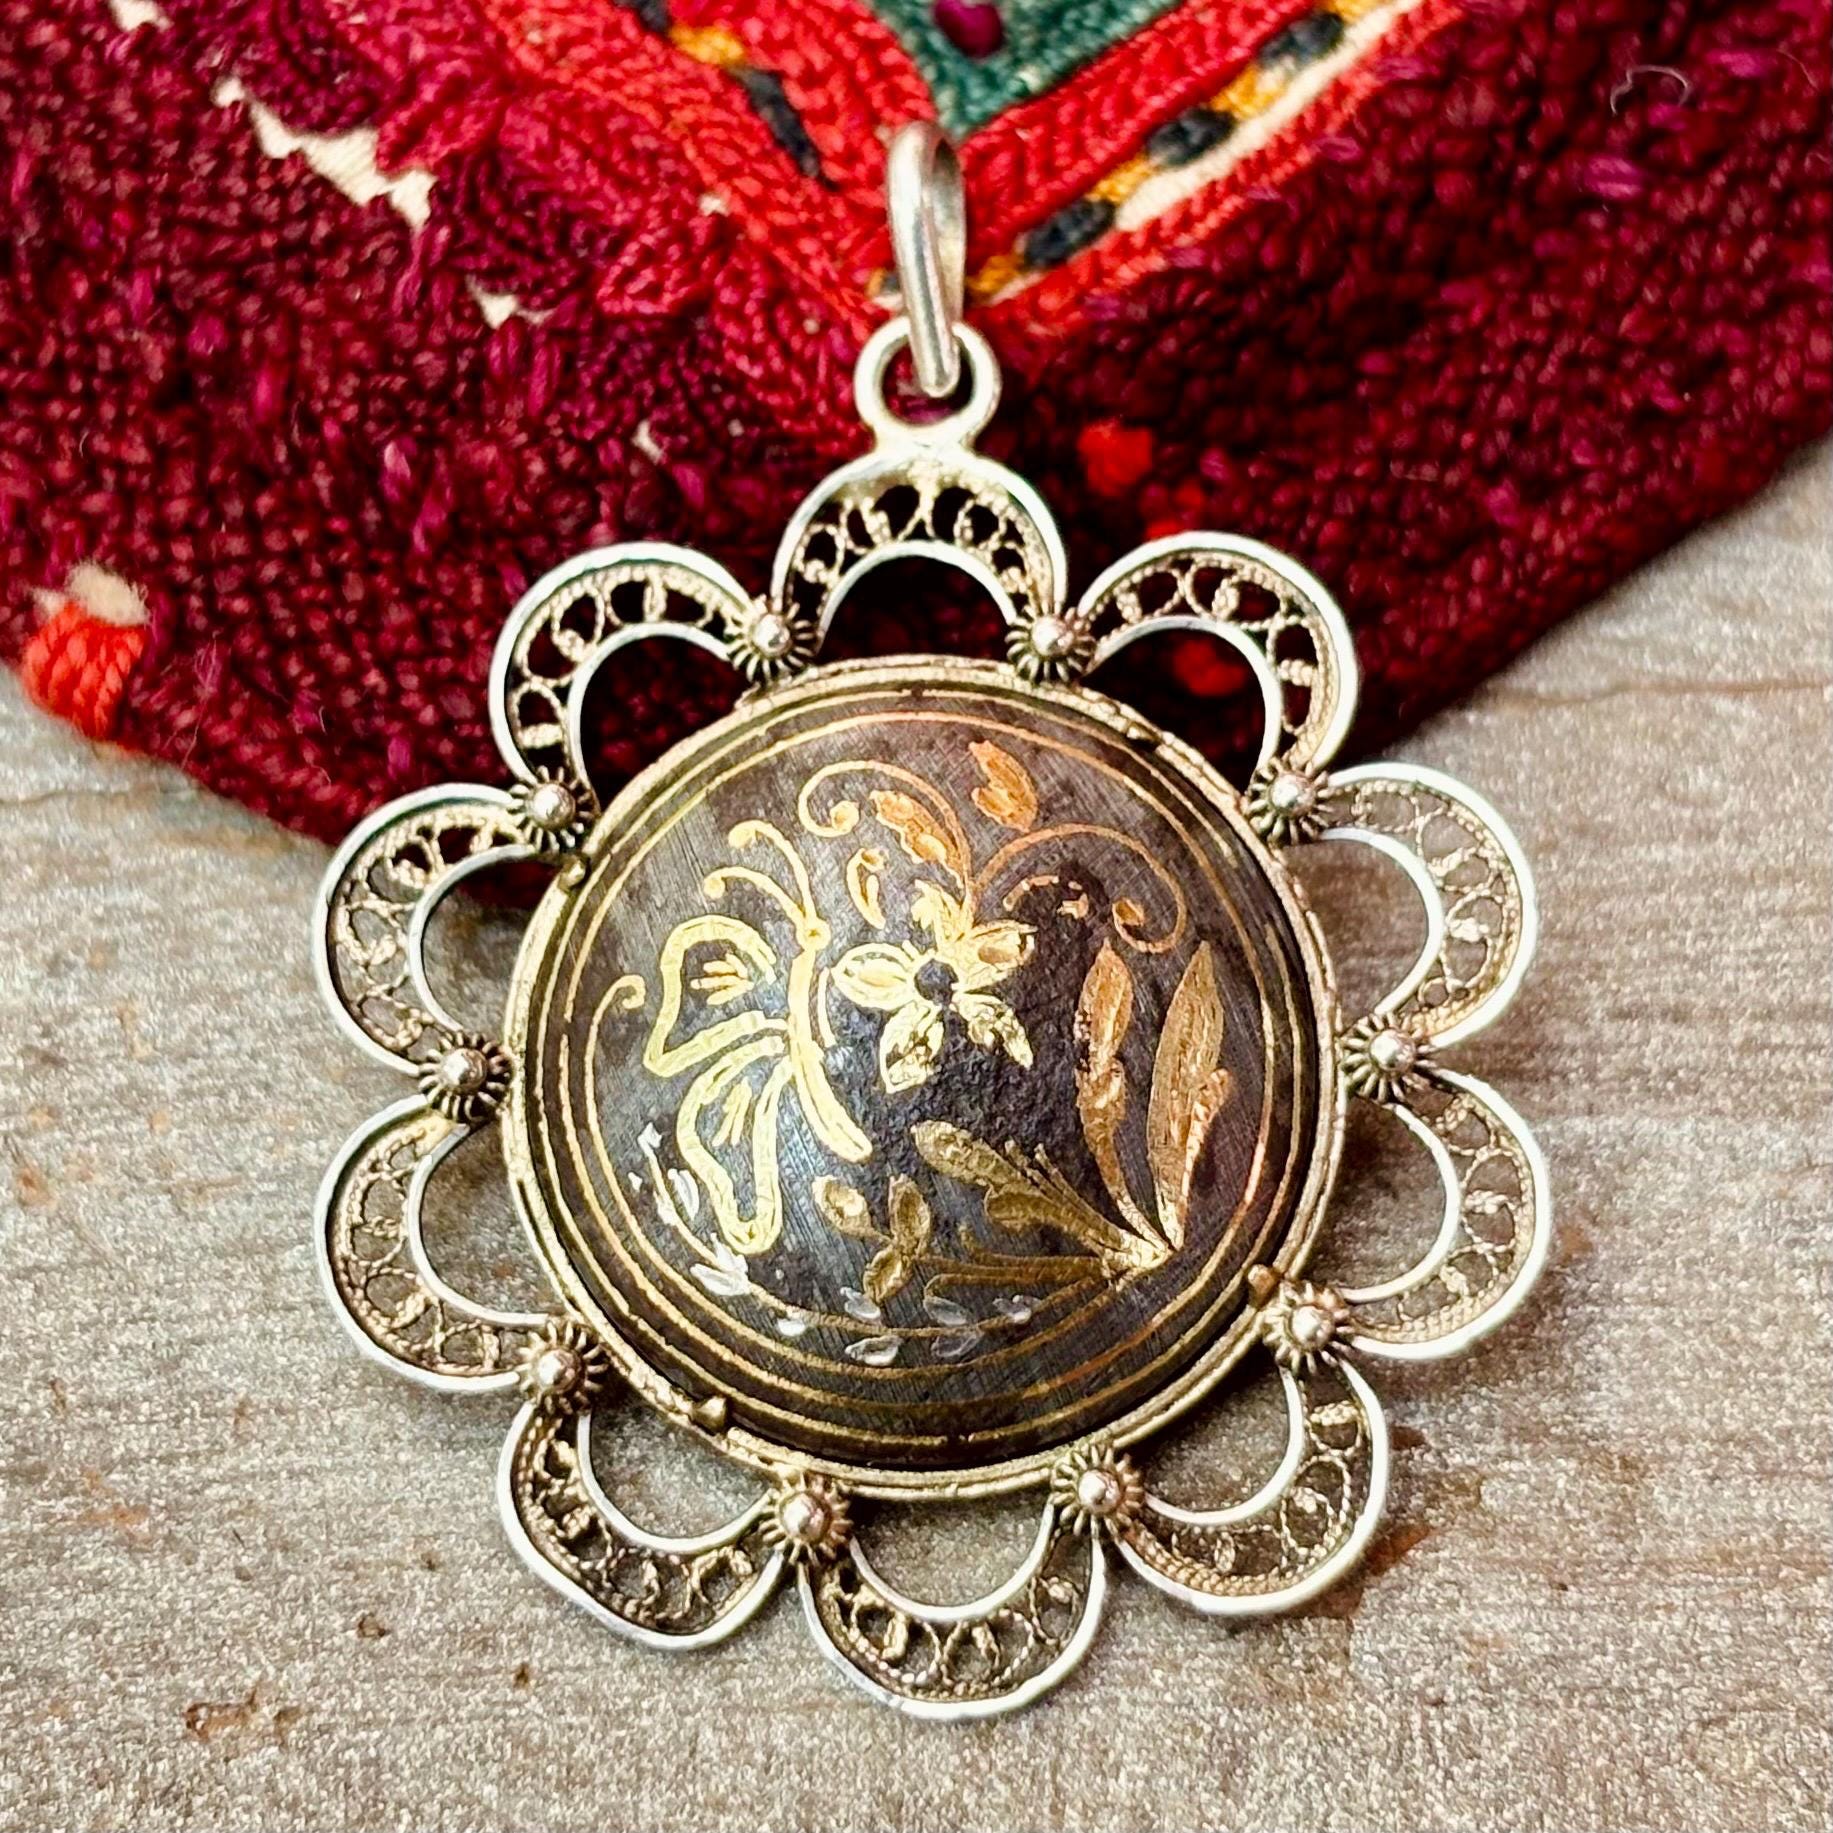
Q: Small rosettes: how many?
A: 10